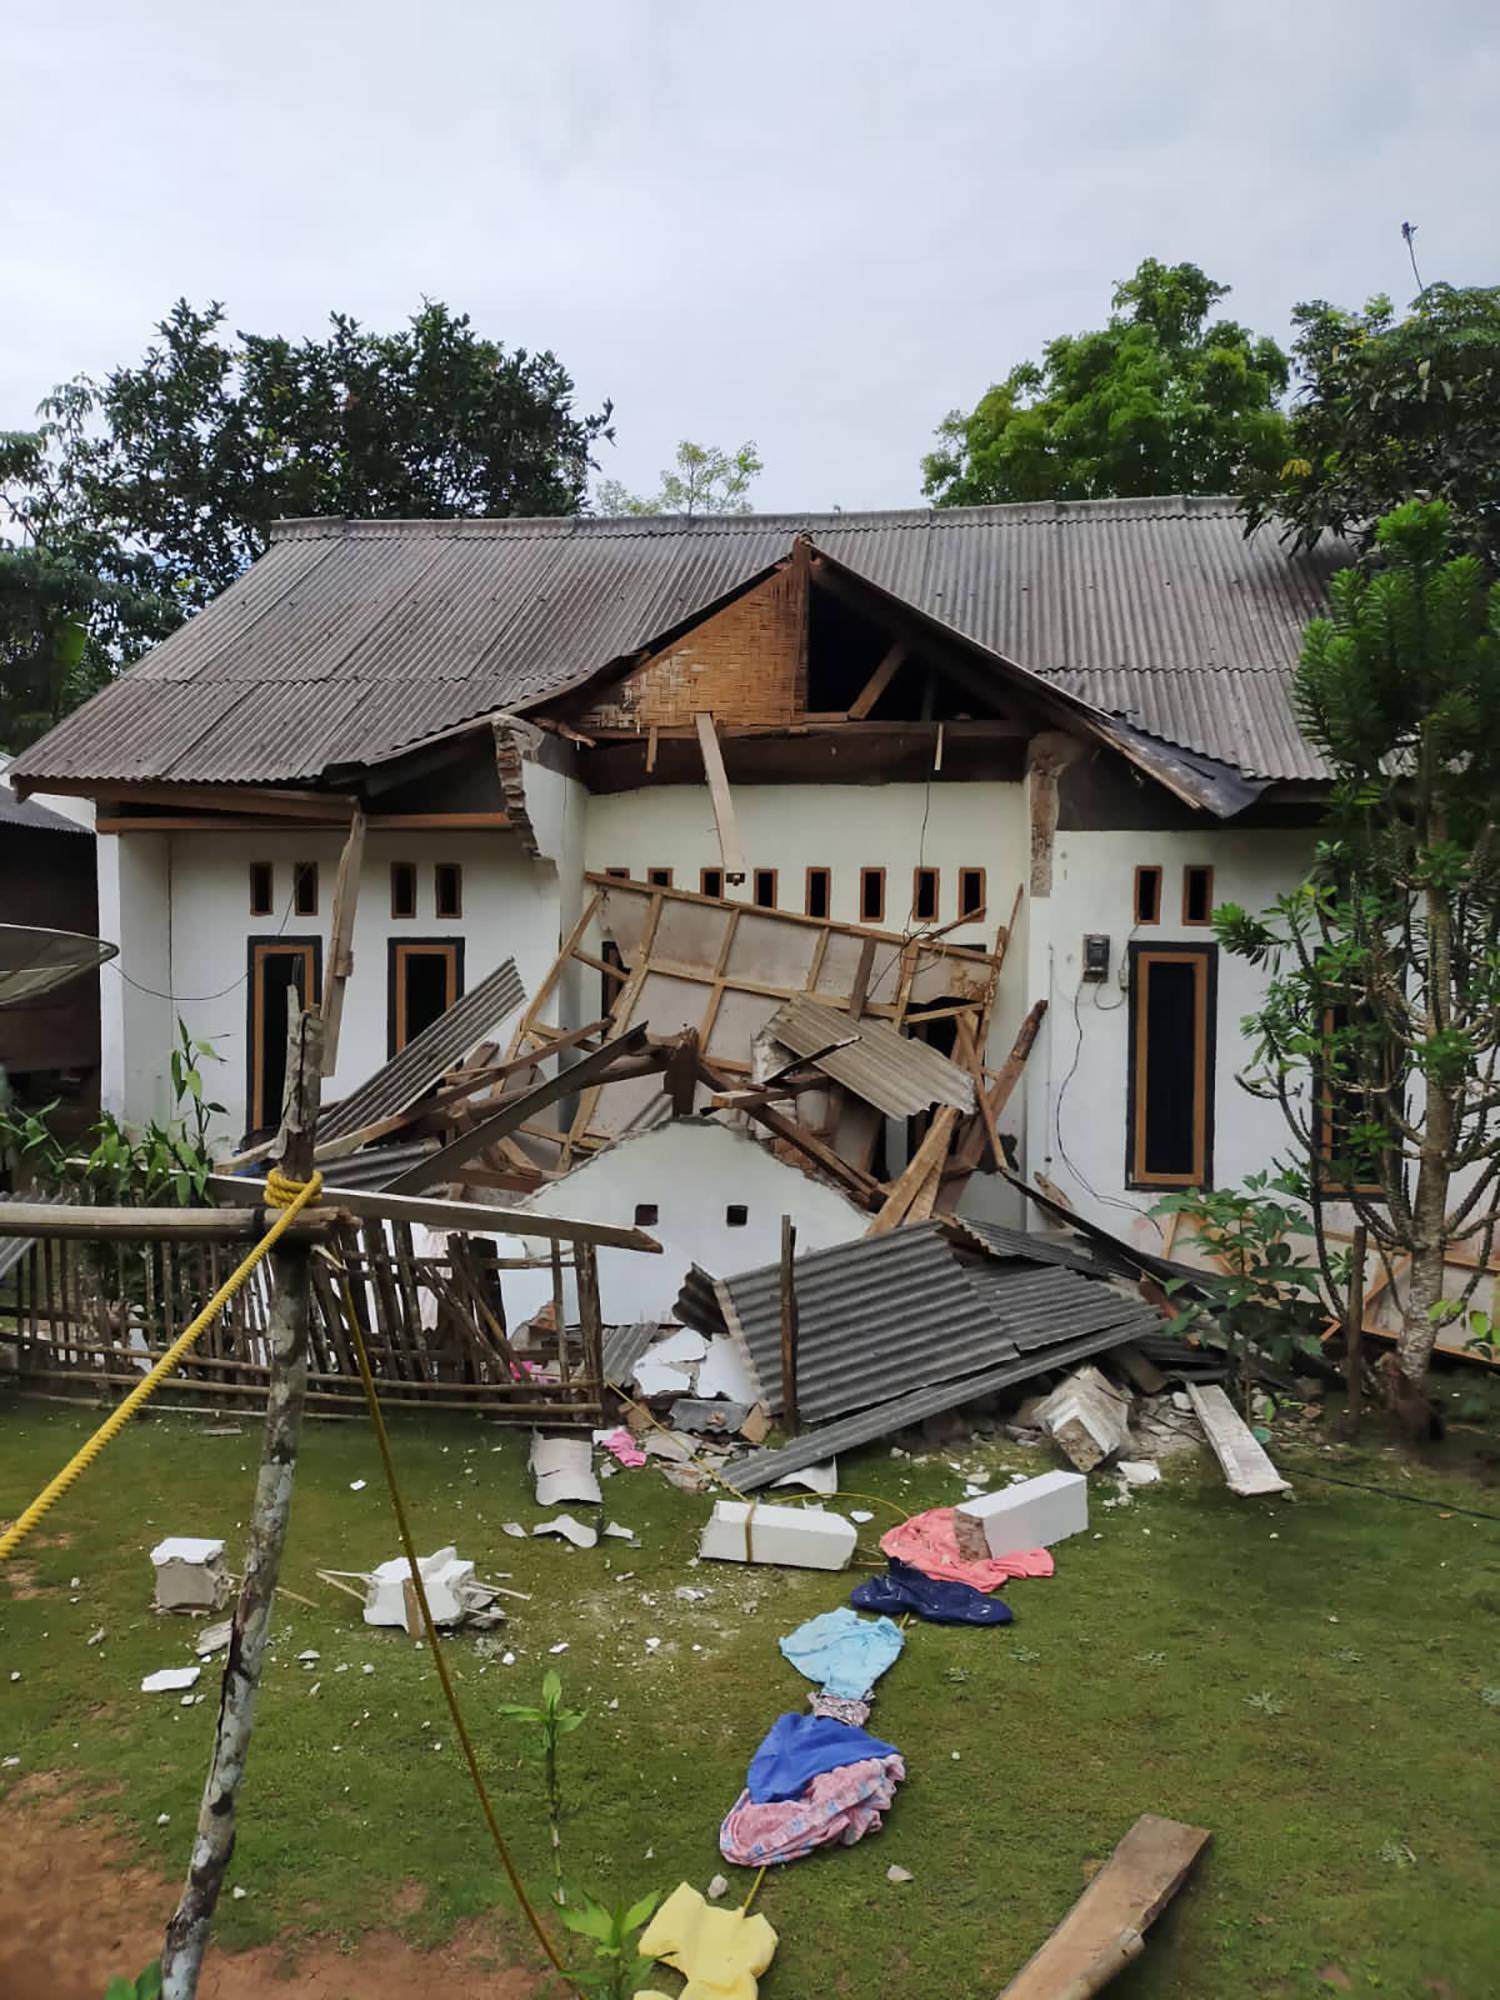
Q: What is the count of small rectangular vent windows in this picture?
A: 14